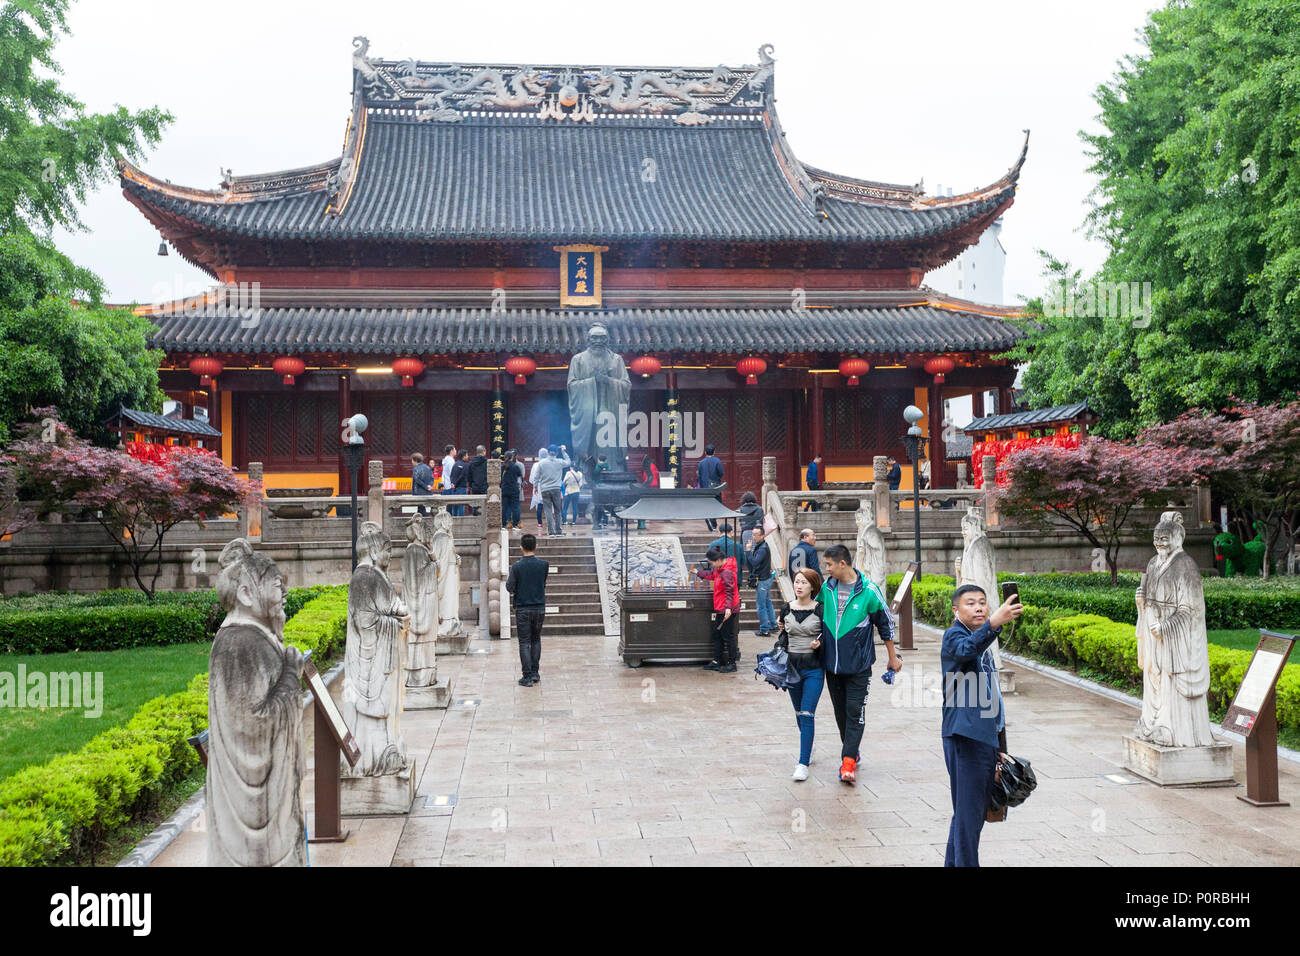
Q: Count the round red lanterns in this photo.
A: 8